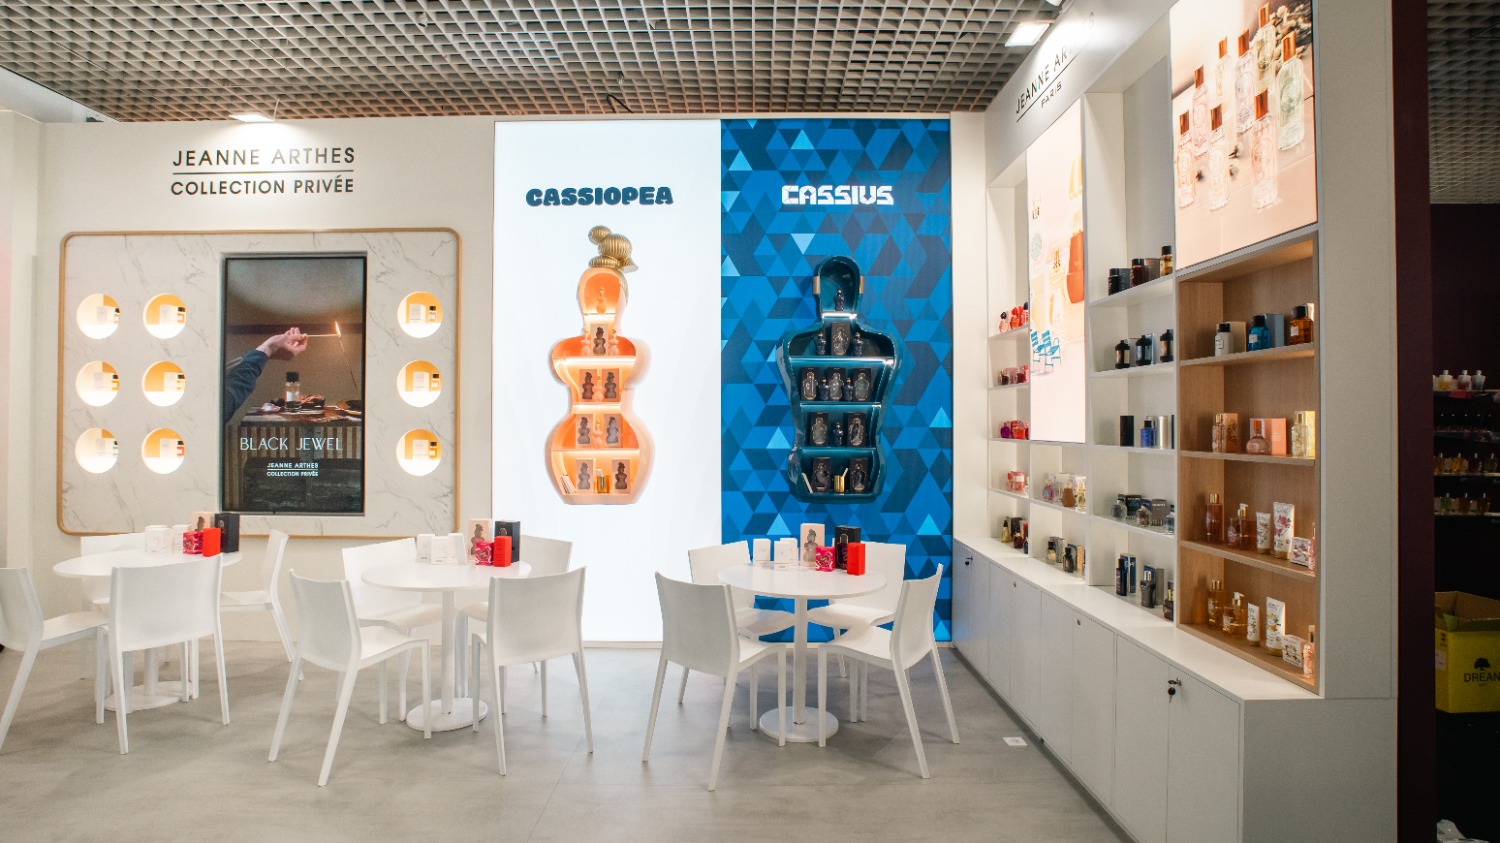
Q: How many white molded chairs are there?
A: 12